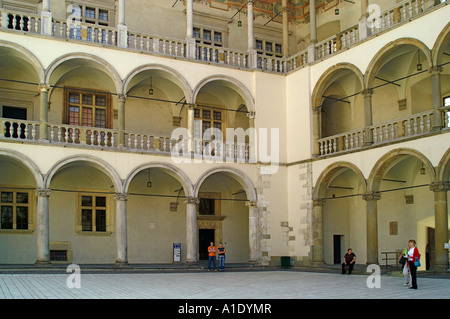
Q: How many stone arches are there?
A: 14